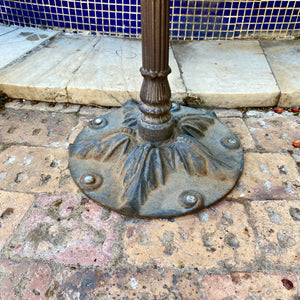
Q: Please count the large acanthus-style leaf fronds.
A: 5